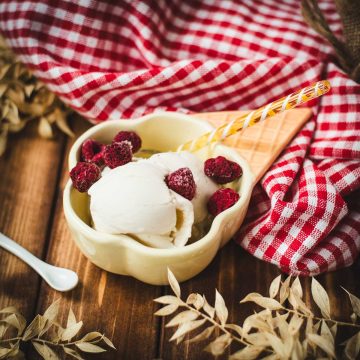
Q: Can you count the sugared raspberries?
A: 7